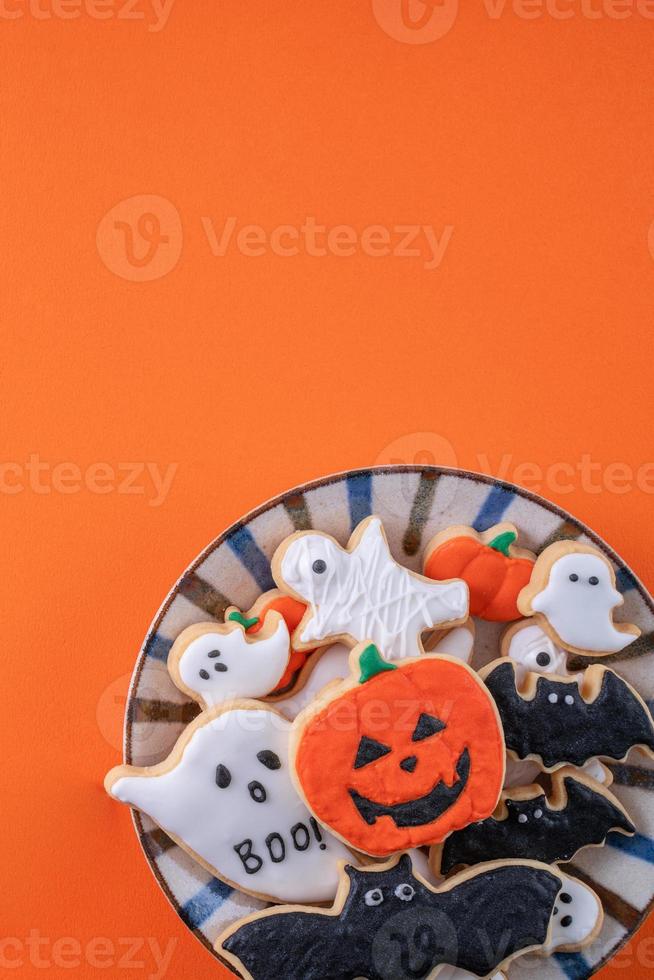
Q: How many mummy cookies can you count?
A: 2